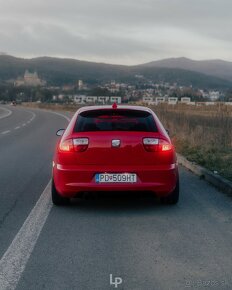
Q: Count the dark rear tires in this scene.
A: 2